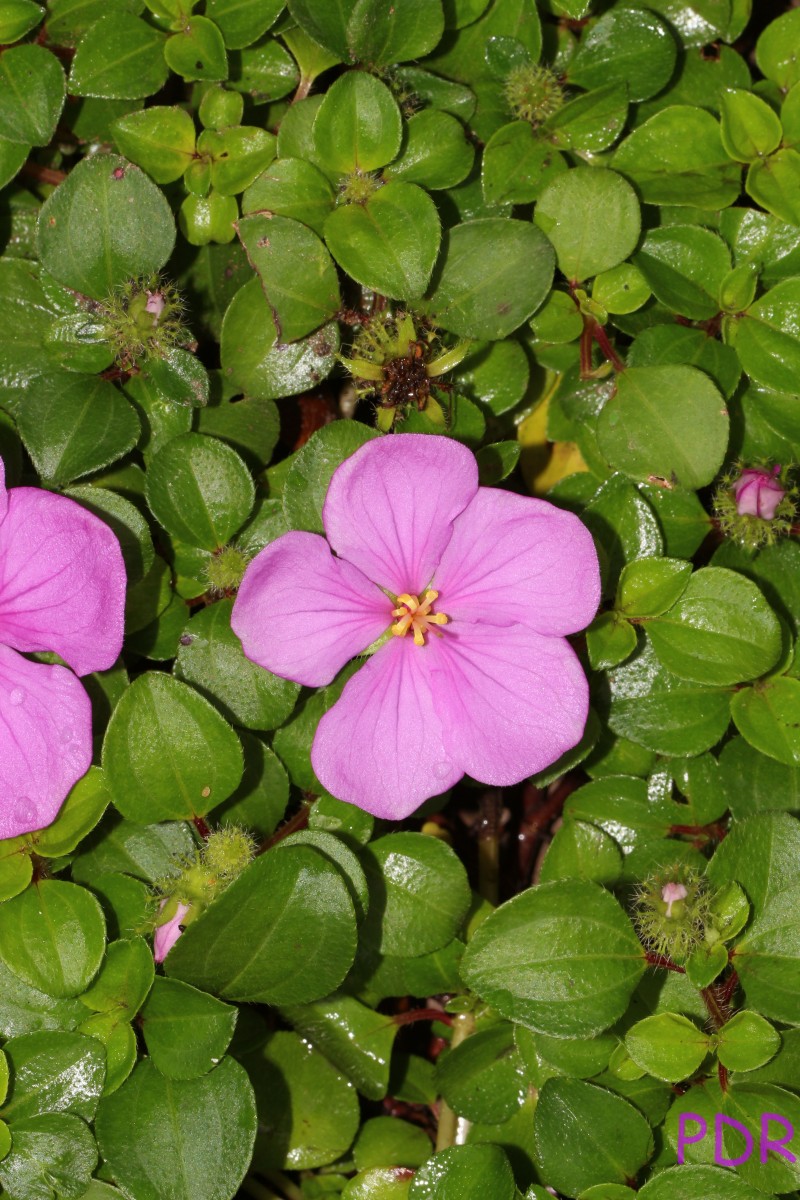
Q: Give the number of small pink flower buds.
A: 4